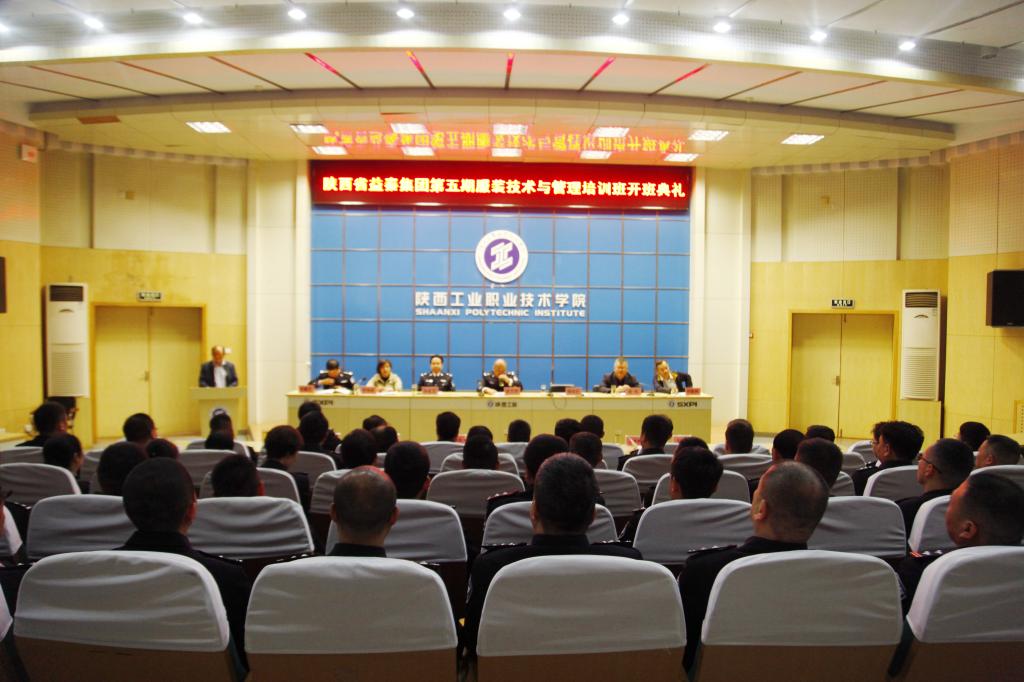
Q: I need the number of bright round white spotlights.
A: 10